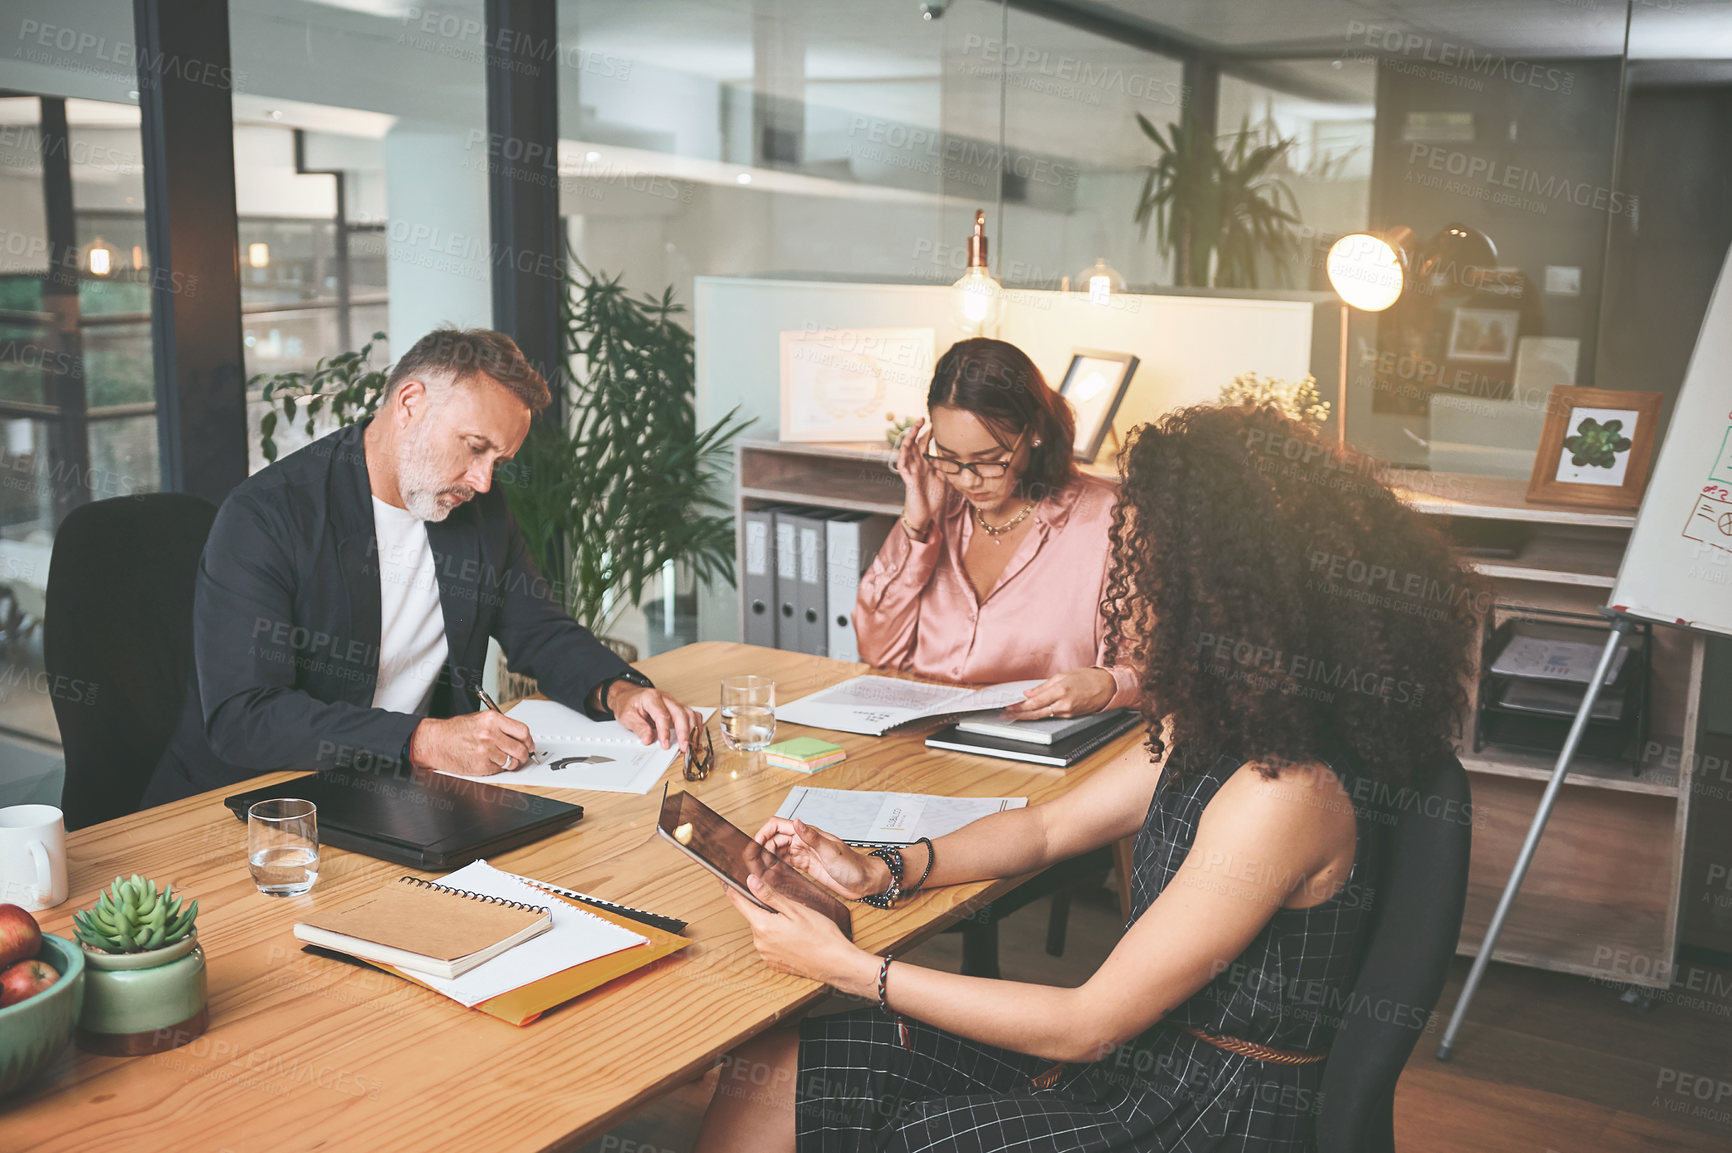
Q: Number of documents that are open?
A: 2